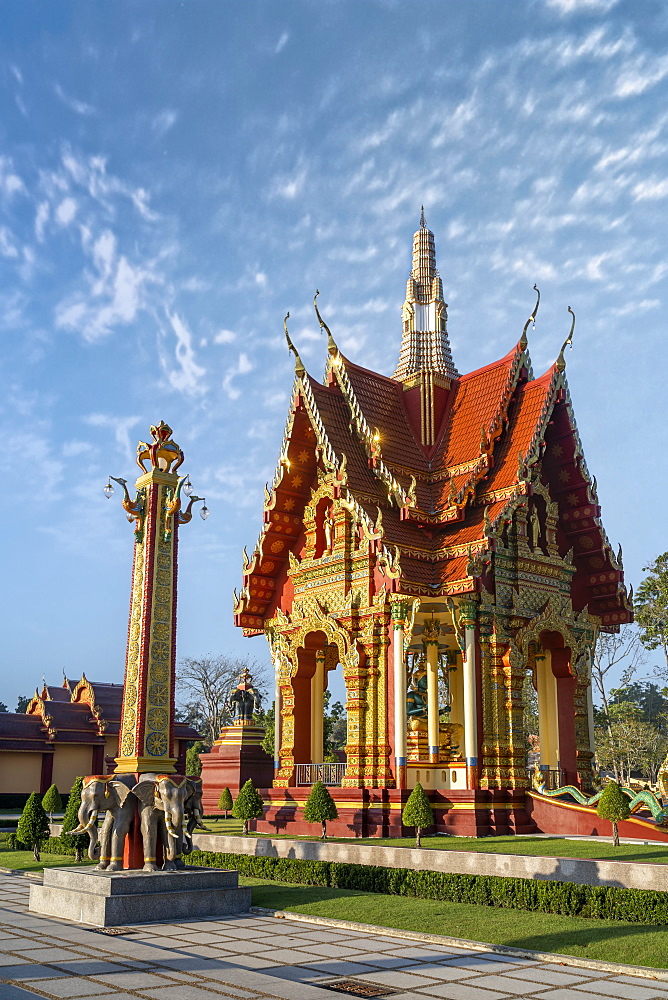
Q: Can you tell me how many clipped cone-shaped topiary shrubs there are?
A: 8